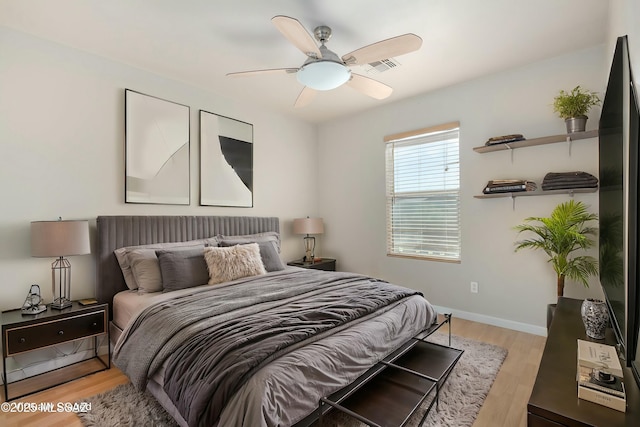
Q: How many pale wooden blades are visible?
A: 5